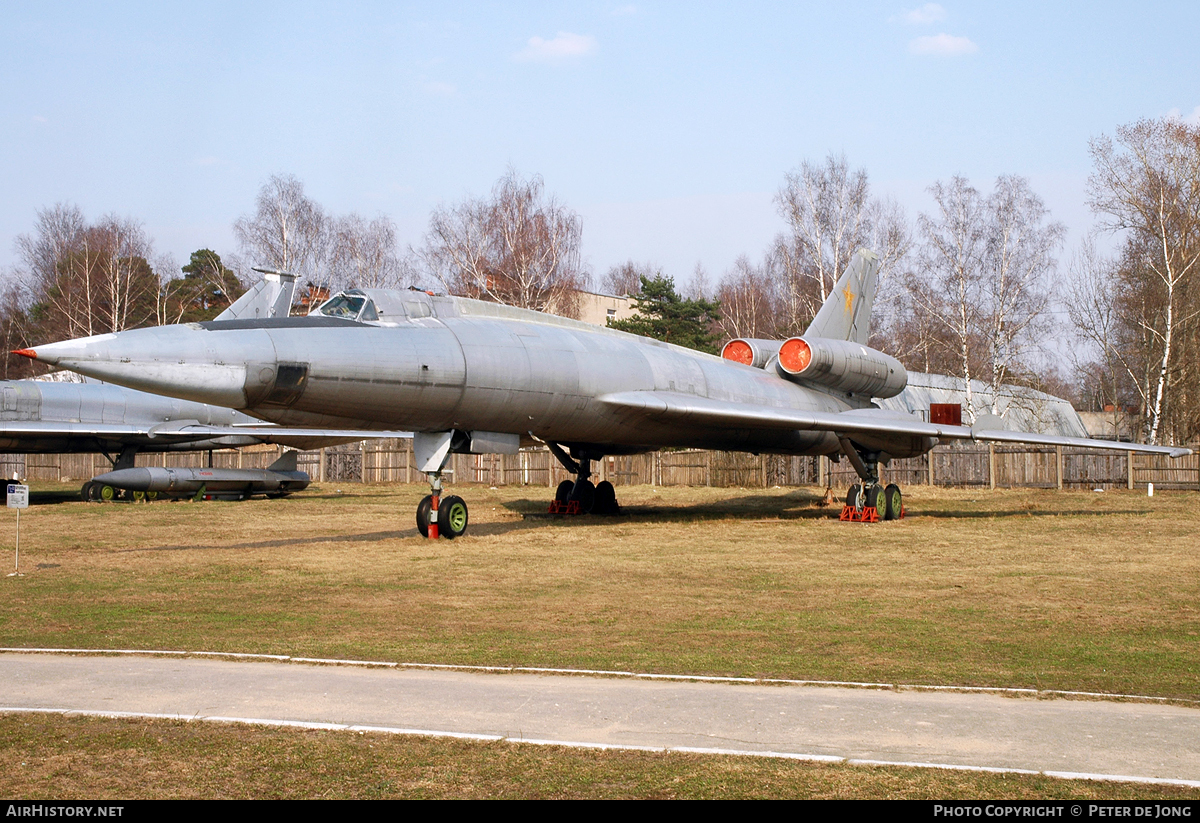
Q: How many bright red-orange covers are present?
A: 2